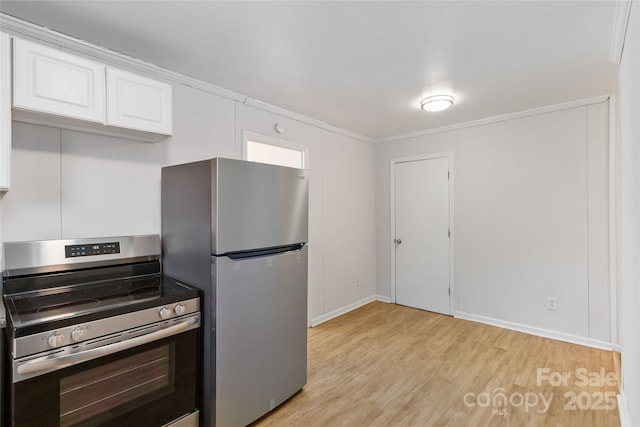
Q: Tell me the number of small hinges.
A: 3